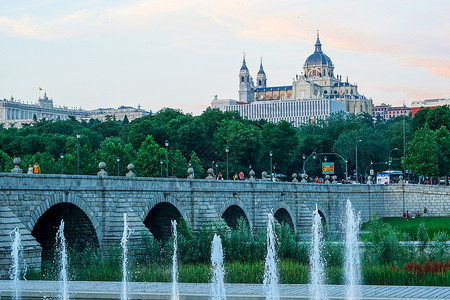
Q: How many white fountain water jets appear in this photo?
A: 8